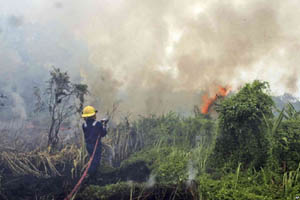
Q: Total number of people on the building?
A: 0